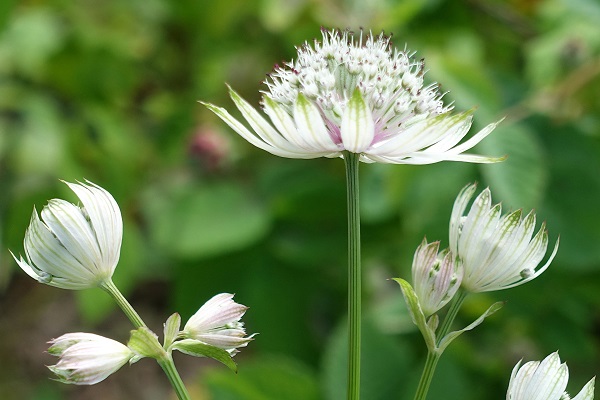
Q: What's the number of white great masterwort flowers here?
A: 7